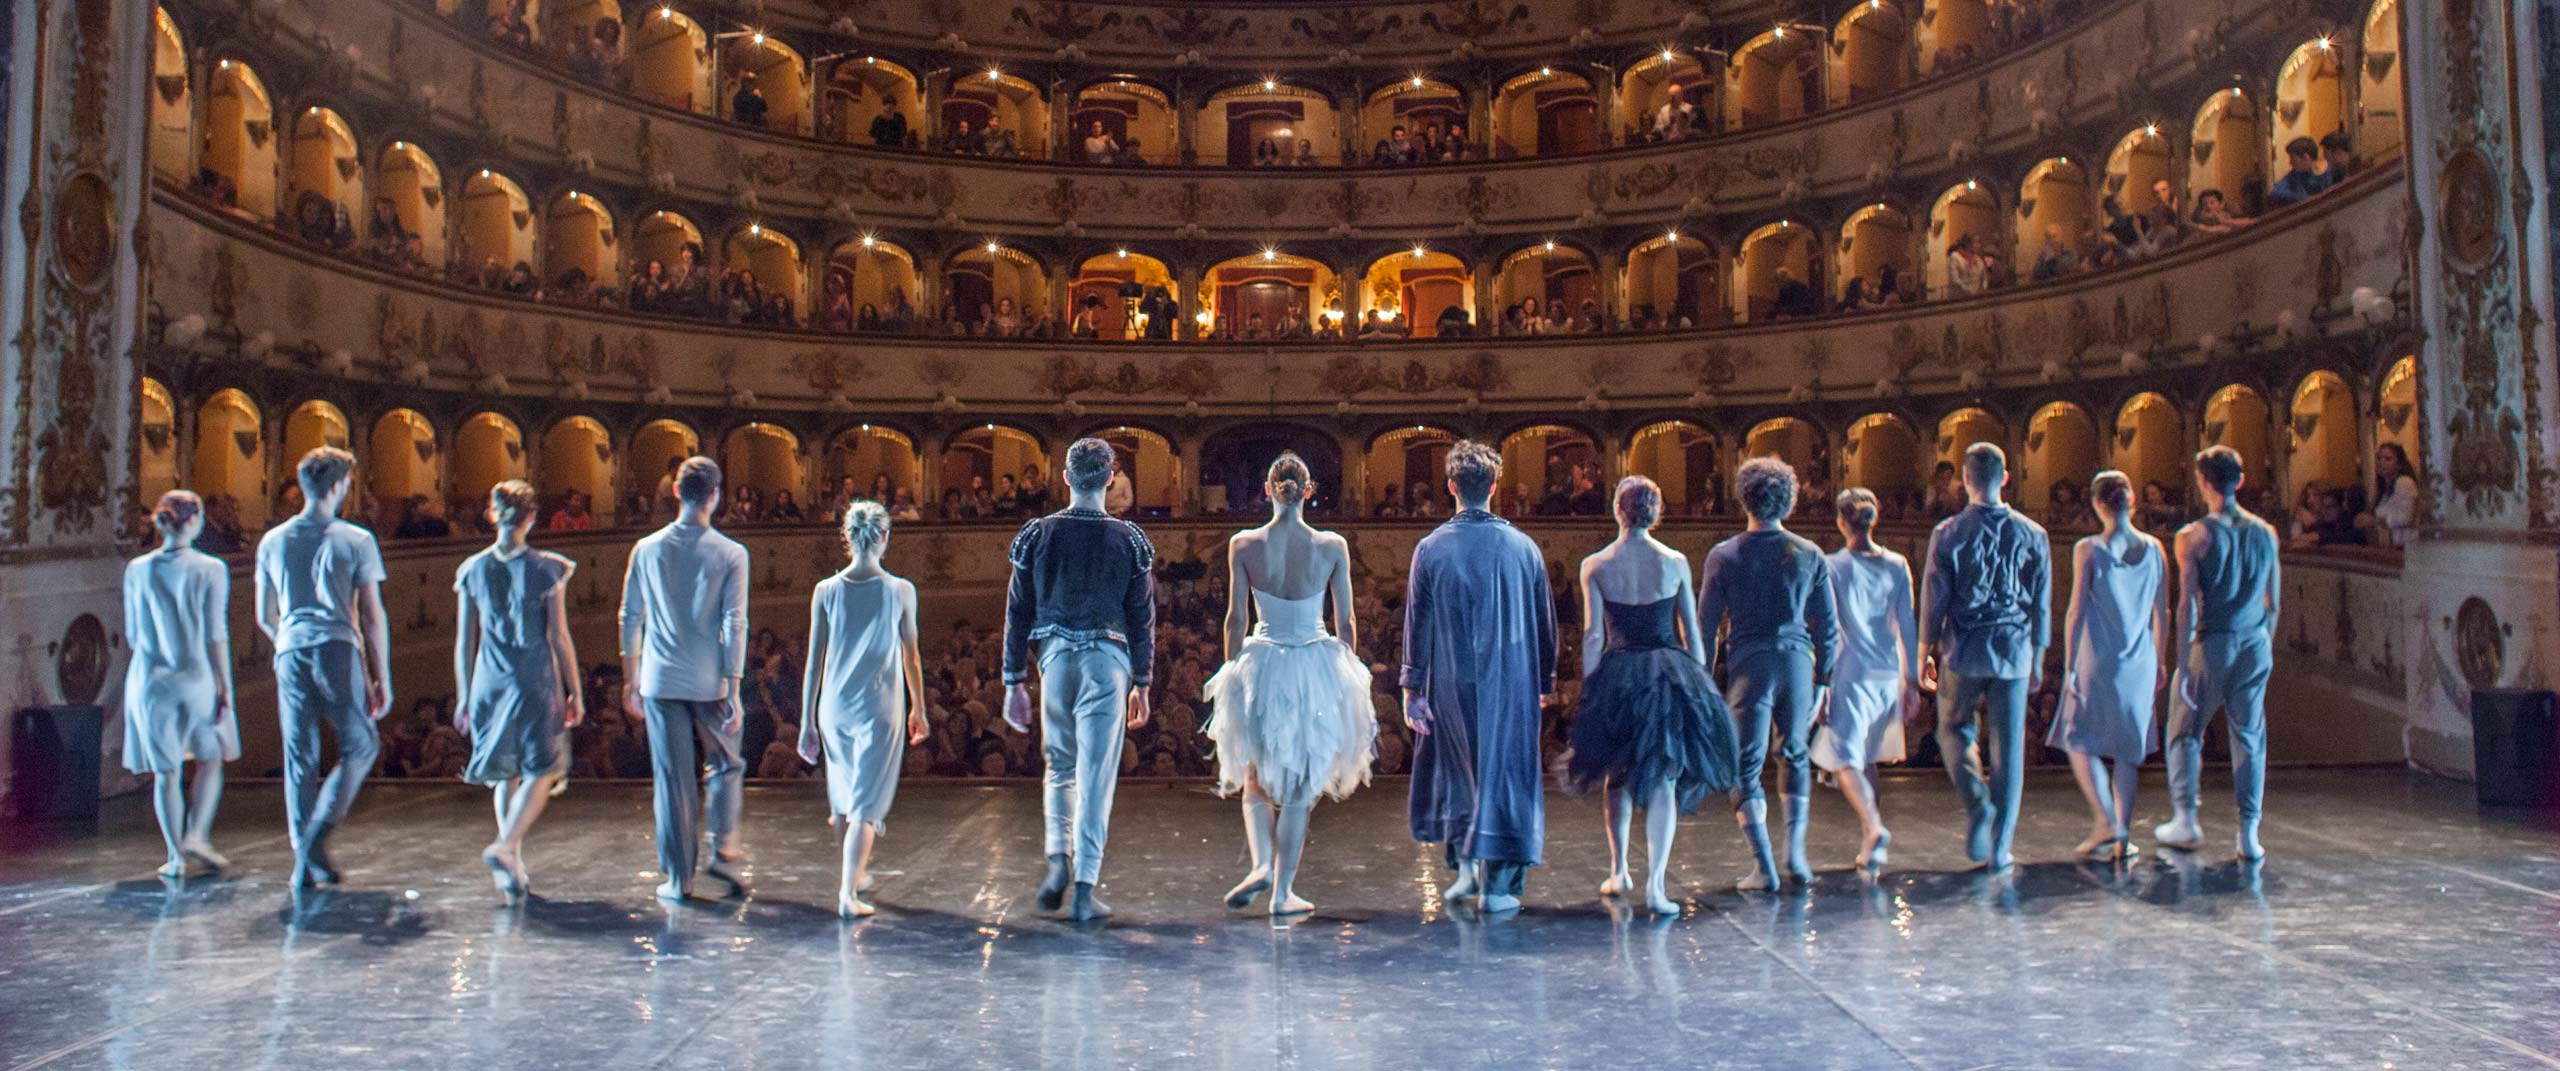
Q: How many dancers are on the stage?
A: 14